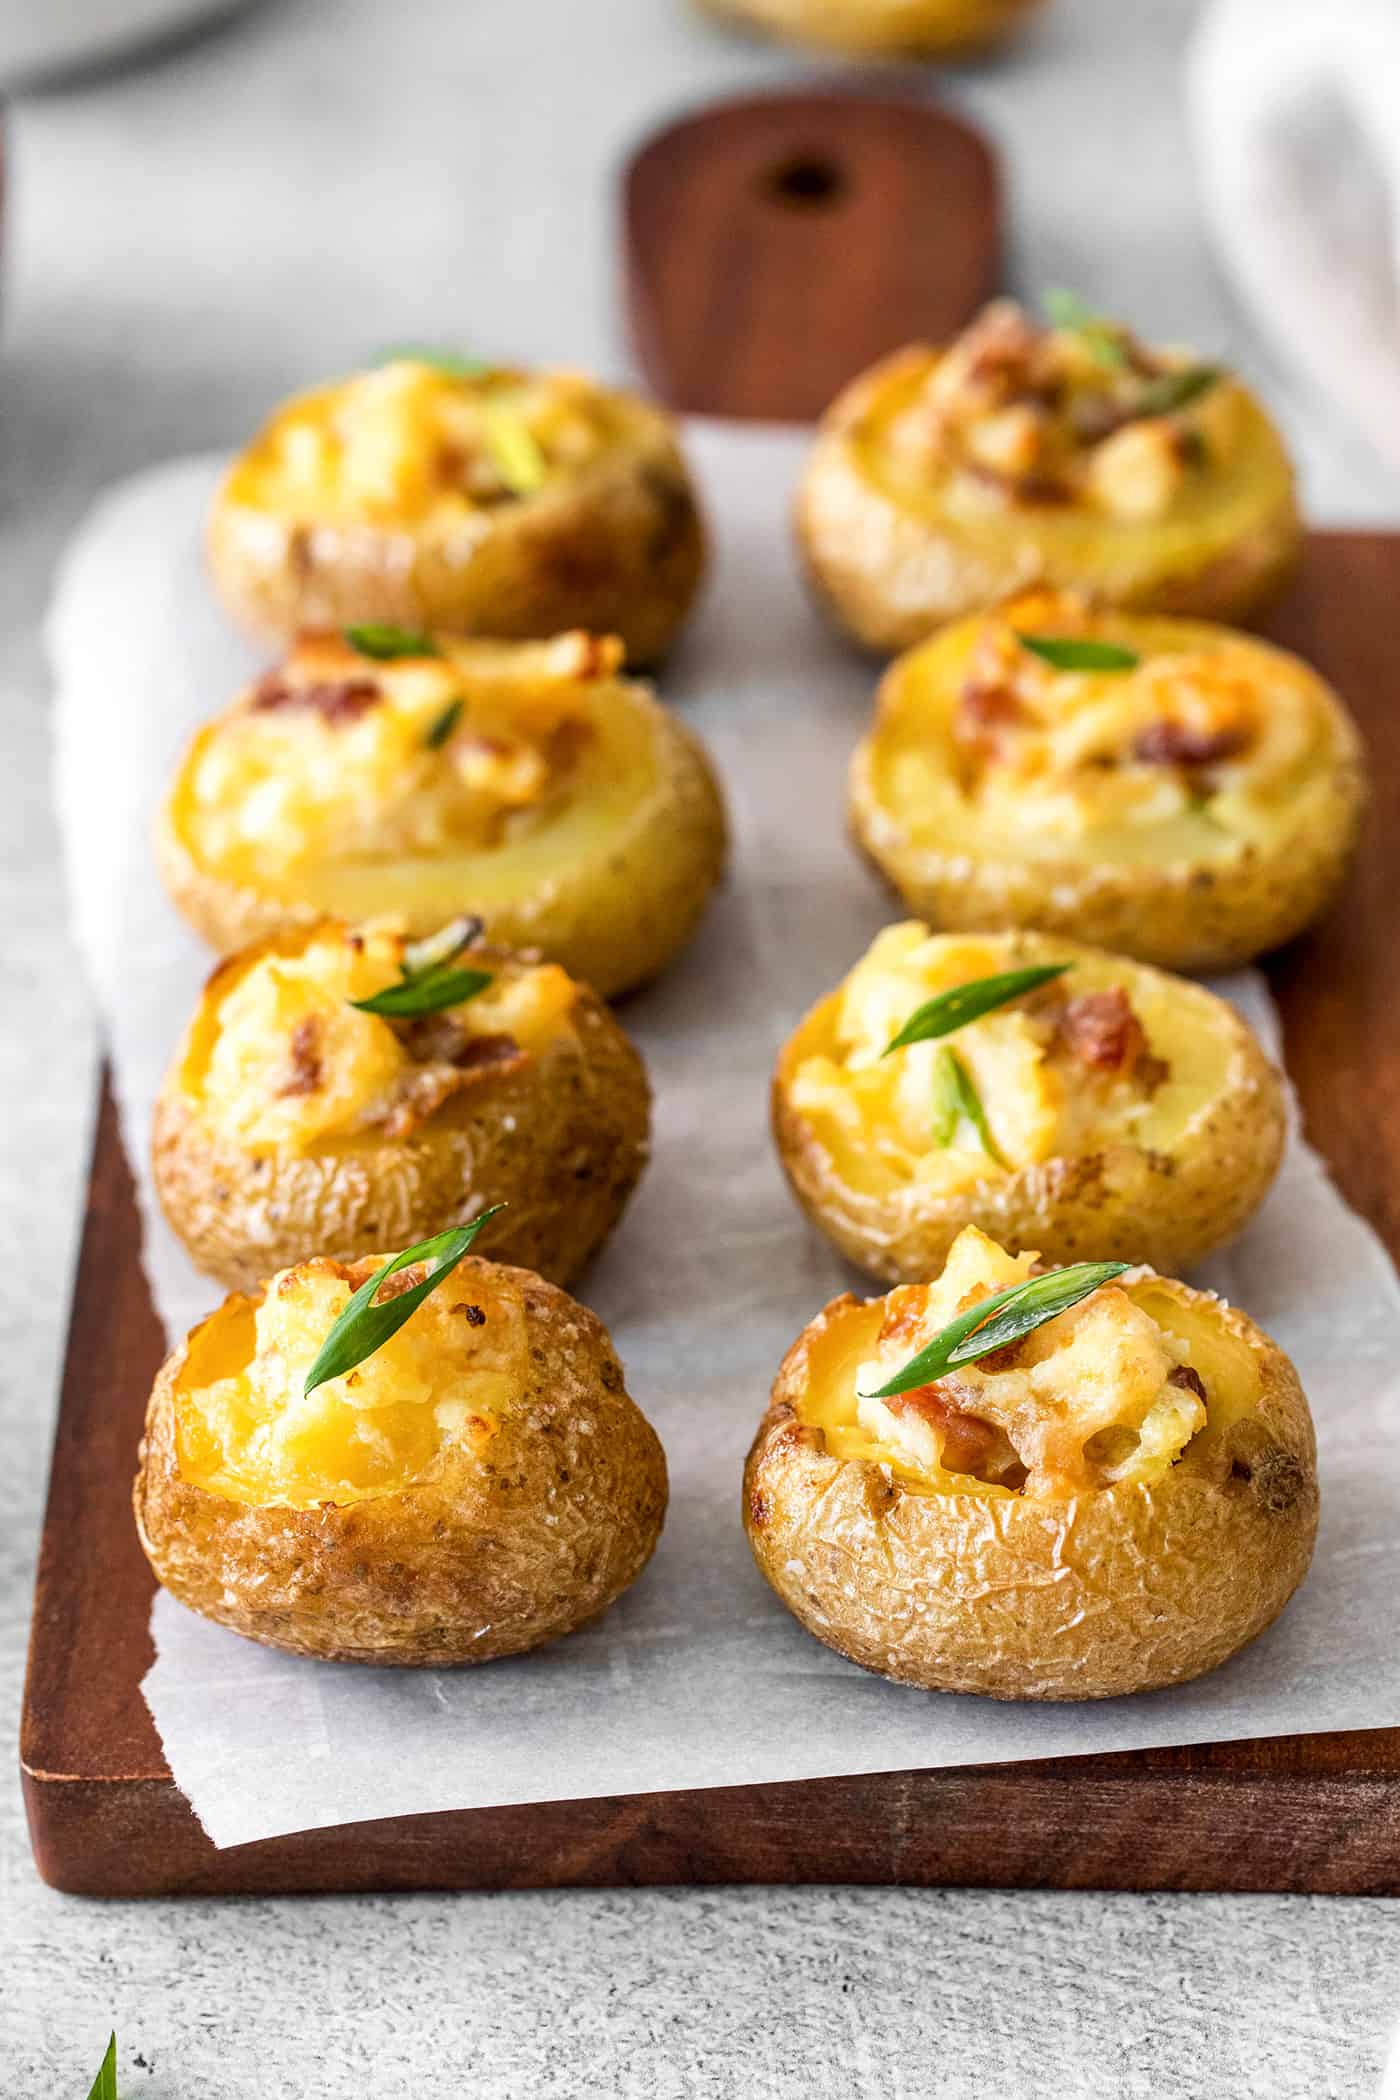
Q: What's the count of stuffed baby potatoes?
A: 8